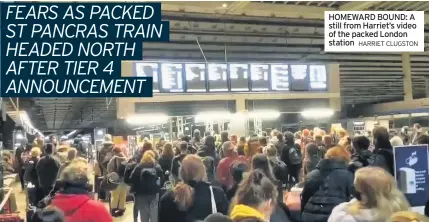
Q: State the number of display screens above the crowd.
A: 9